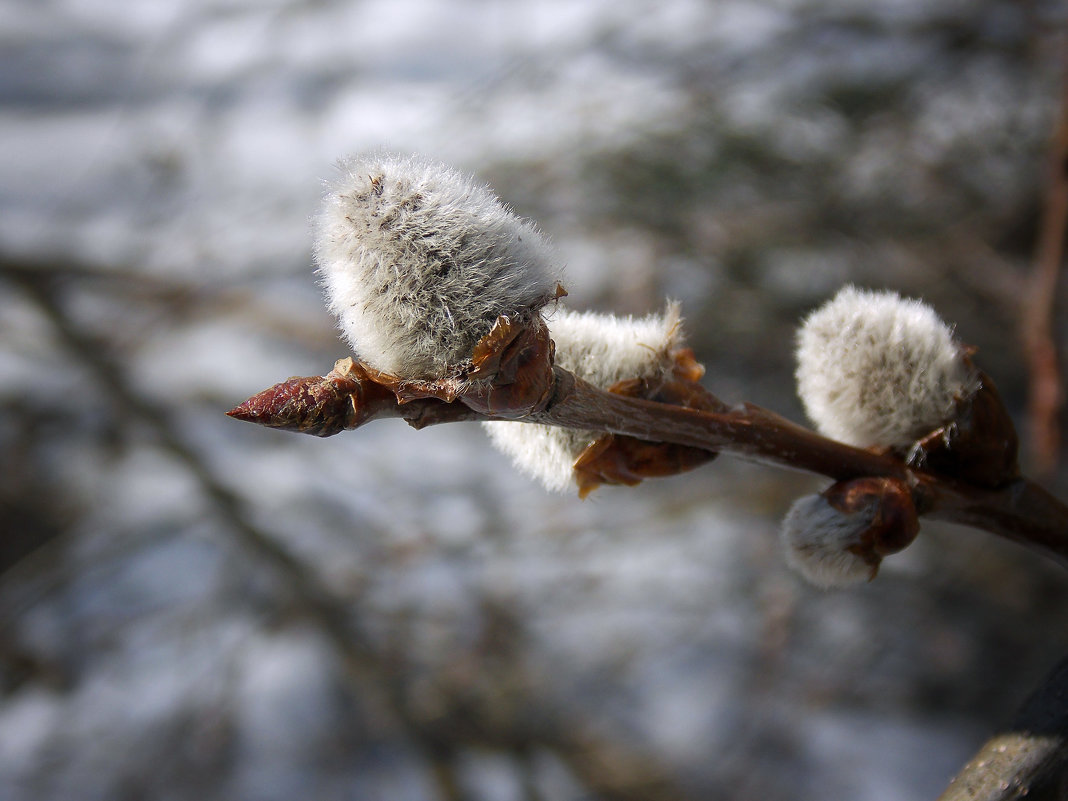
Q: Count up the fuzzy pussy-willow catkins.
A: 4